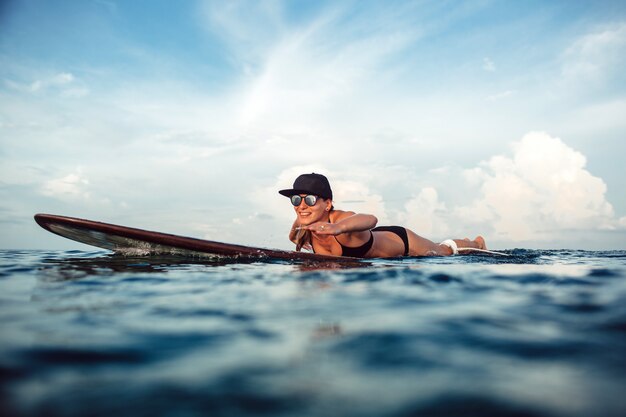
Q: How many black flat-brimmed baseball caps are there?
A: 1